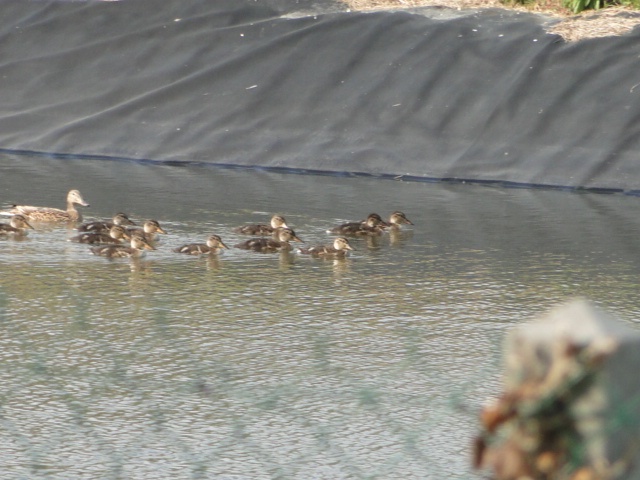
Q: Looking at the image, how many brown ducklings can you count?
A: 11